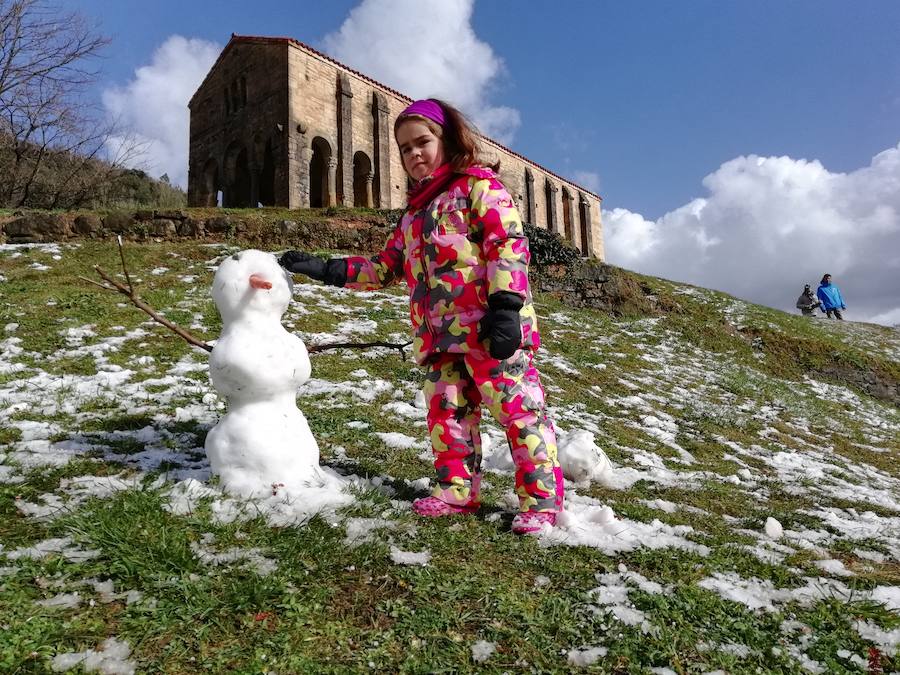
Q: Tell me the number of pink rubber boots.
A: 2